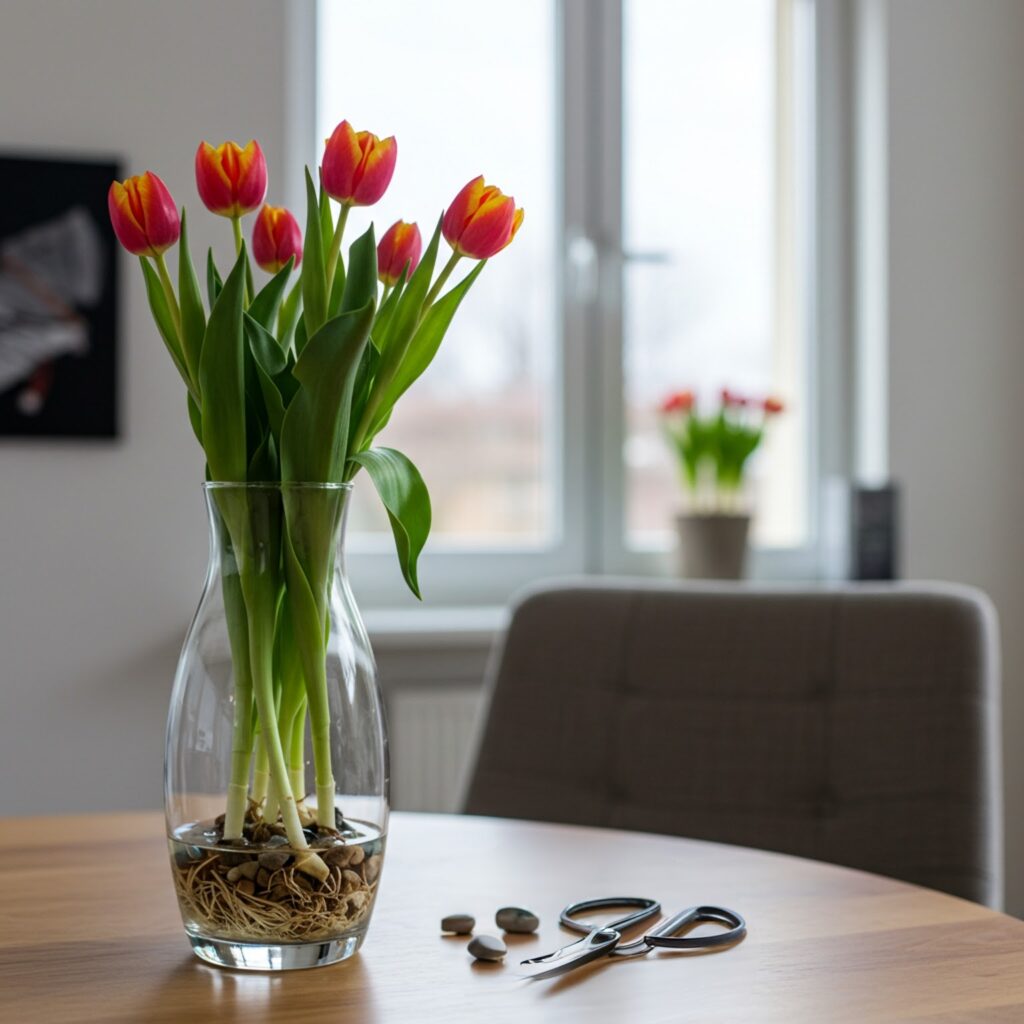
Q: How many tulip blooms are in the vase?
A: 6